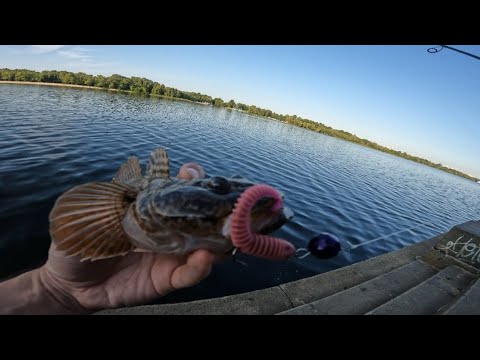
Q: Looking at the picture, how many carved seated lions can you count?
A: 0